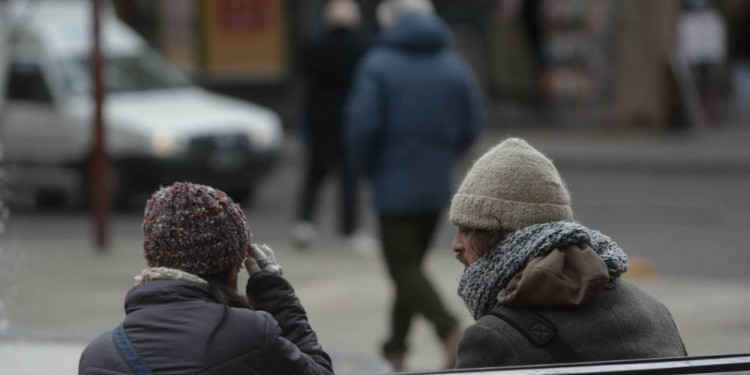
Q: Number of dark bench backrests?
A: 1